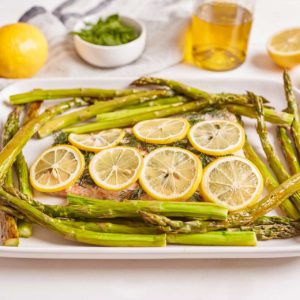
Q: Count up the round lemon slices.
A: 7